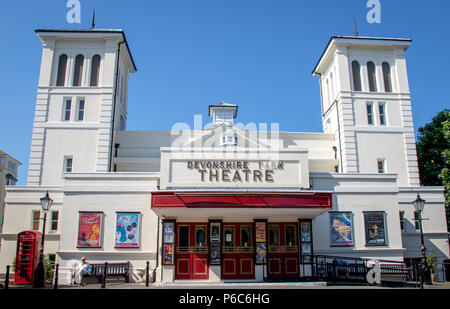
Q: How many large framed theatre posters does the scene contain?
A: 4